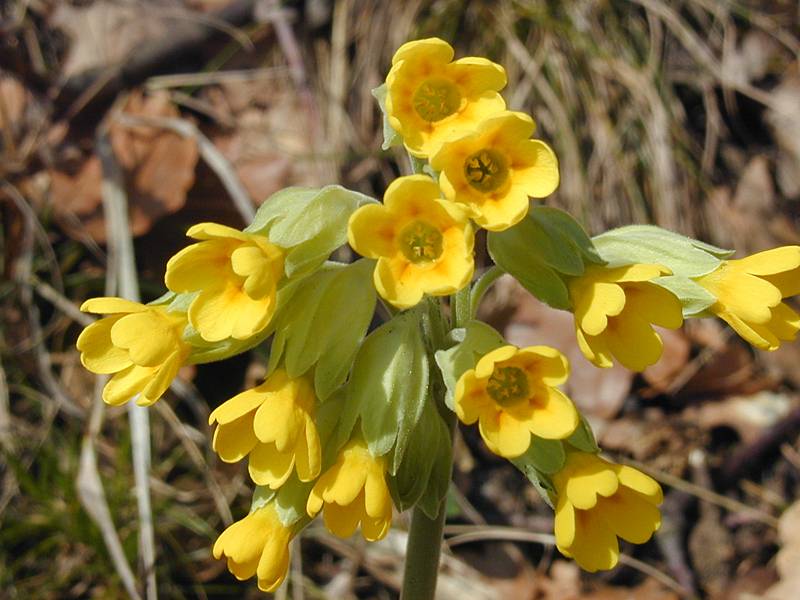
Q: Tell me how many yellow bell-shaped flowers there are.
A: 12